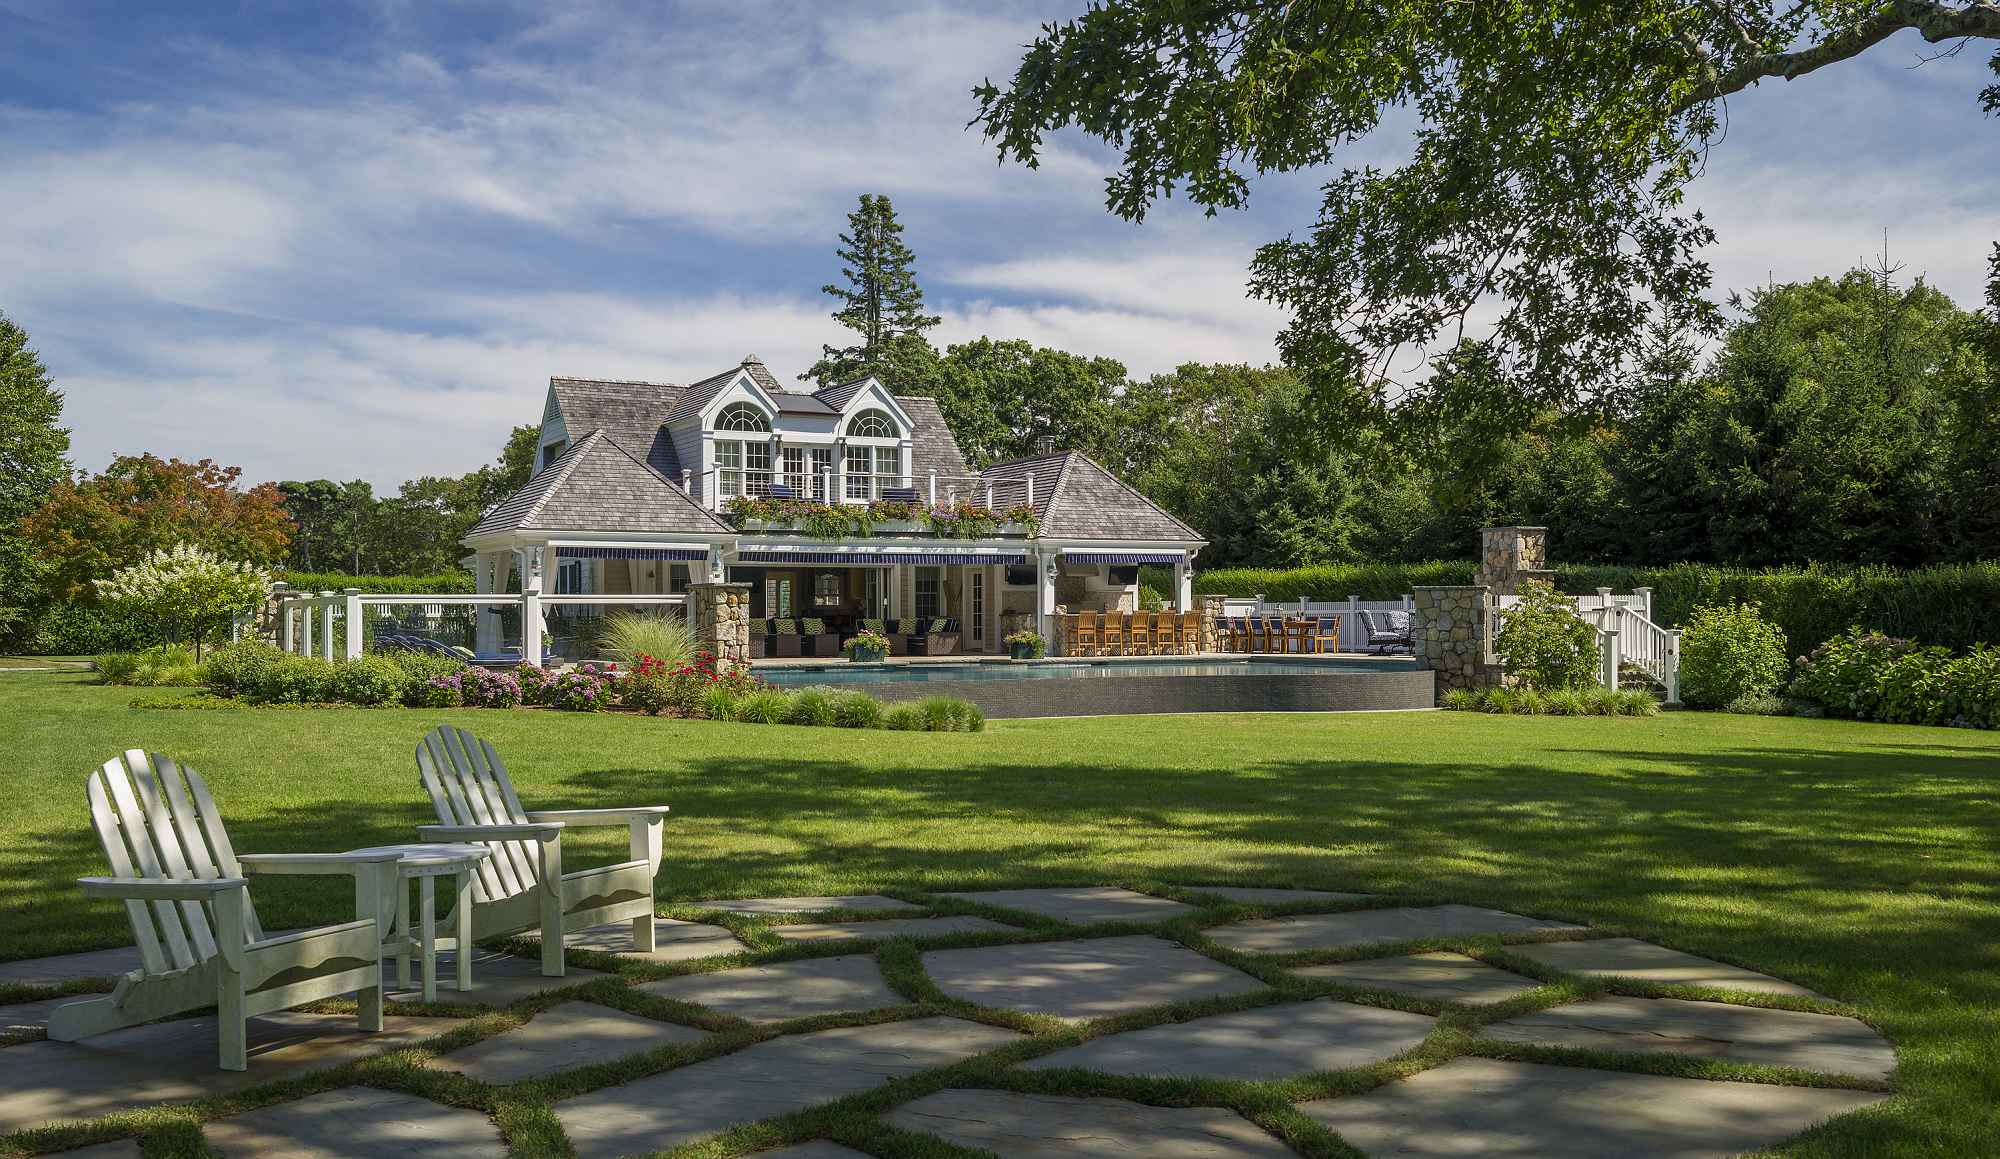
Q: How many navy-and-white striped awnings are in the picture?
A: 3